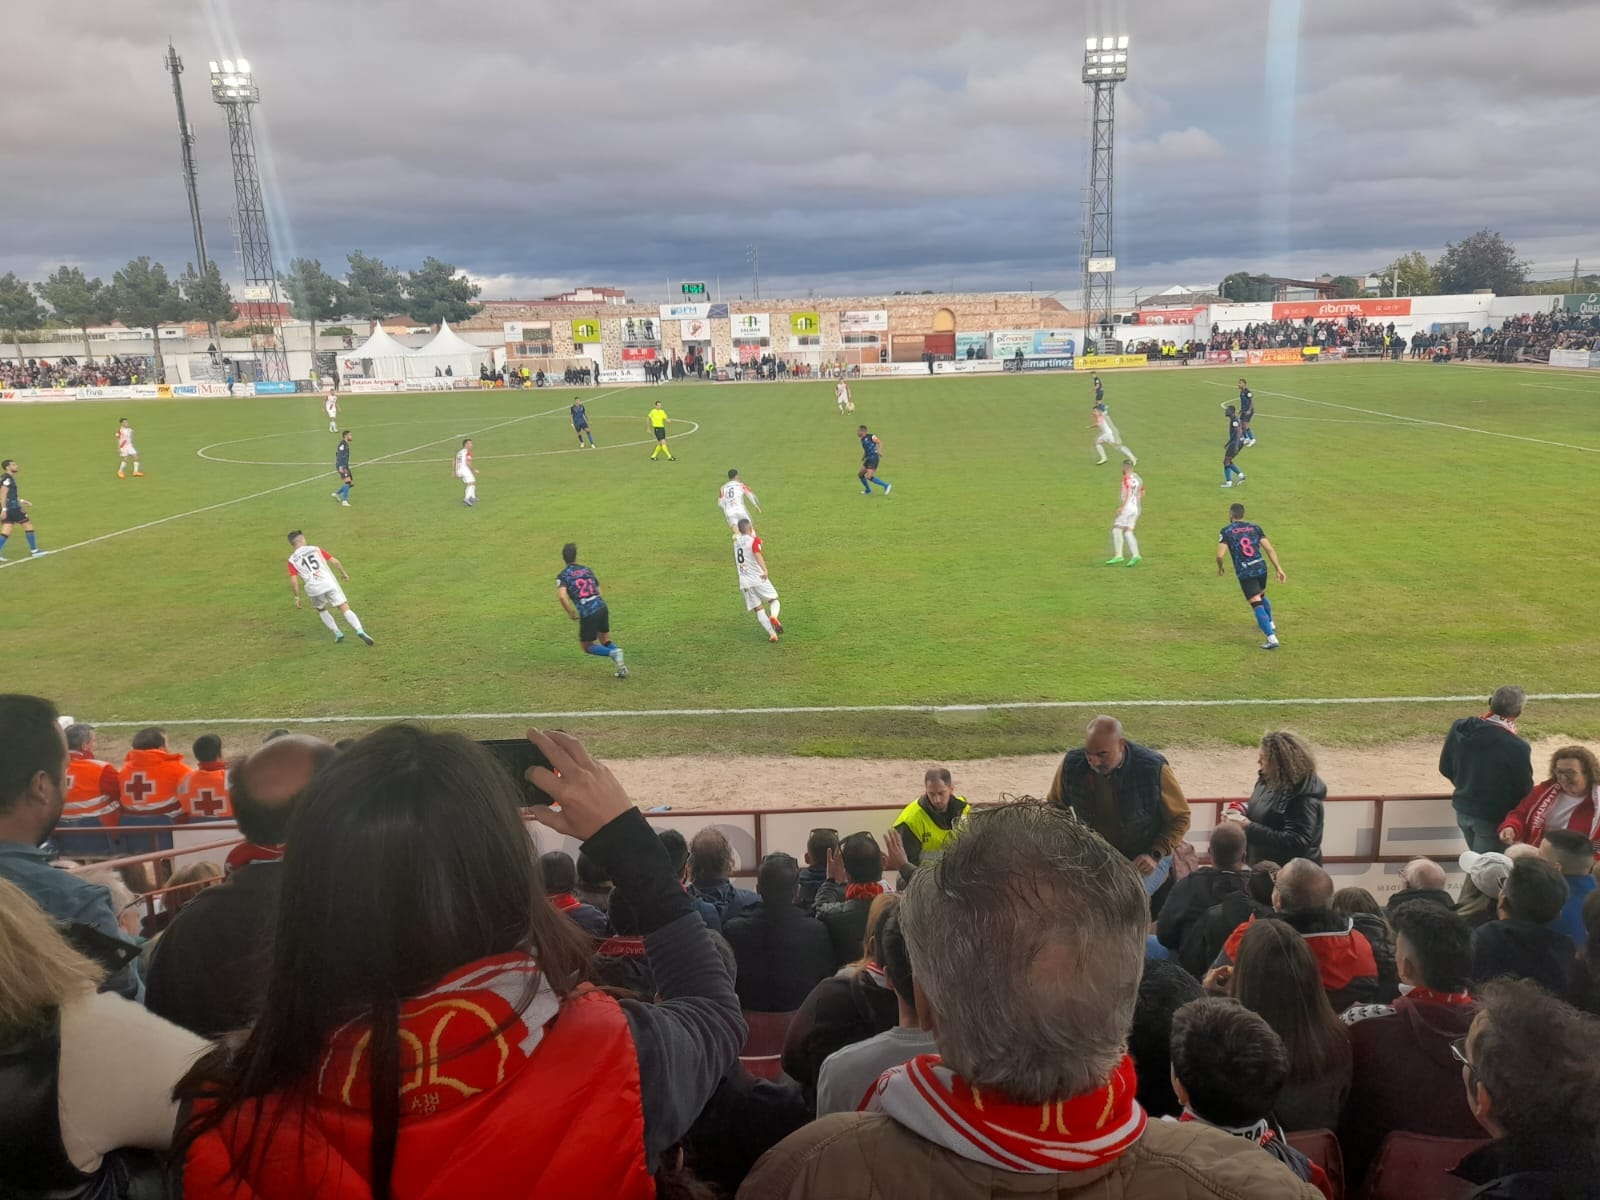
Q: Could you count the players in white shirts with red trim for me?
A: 9